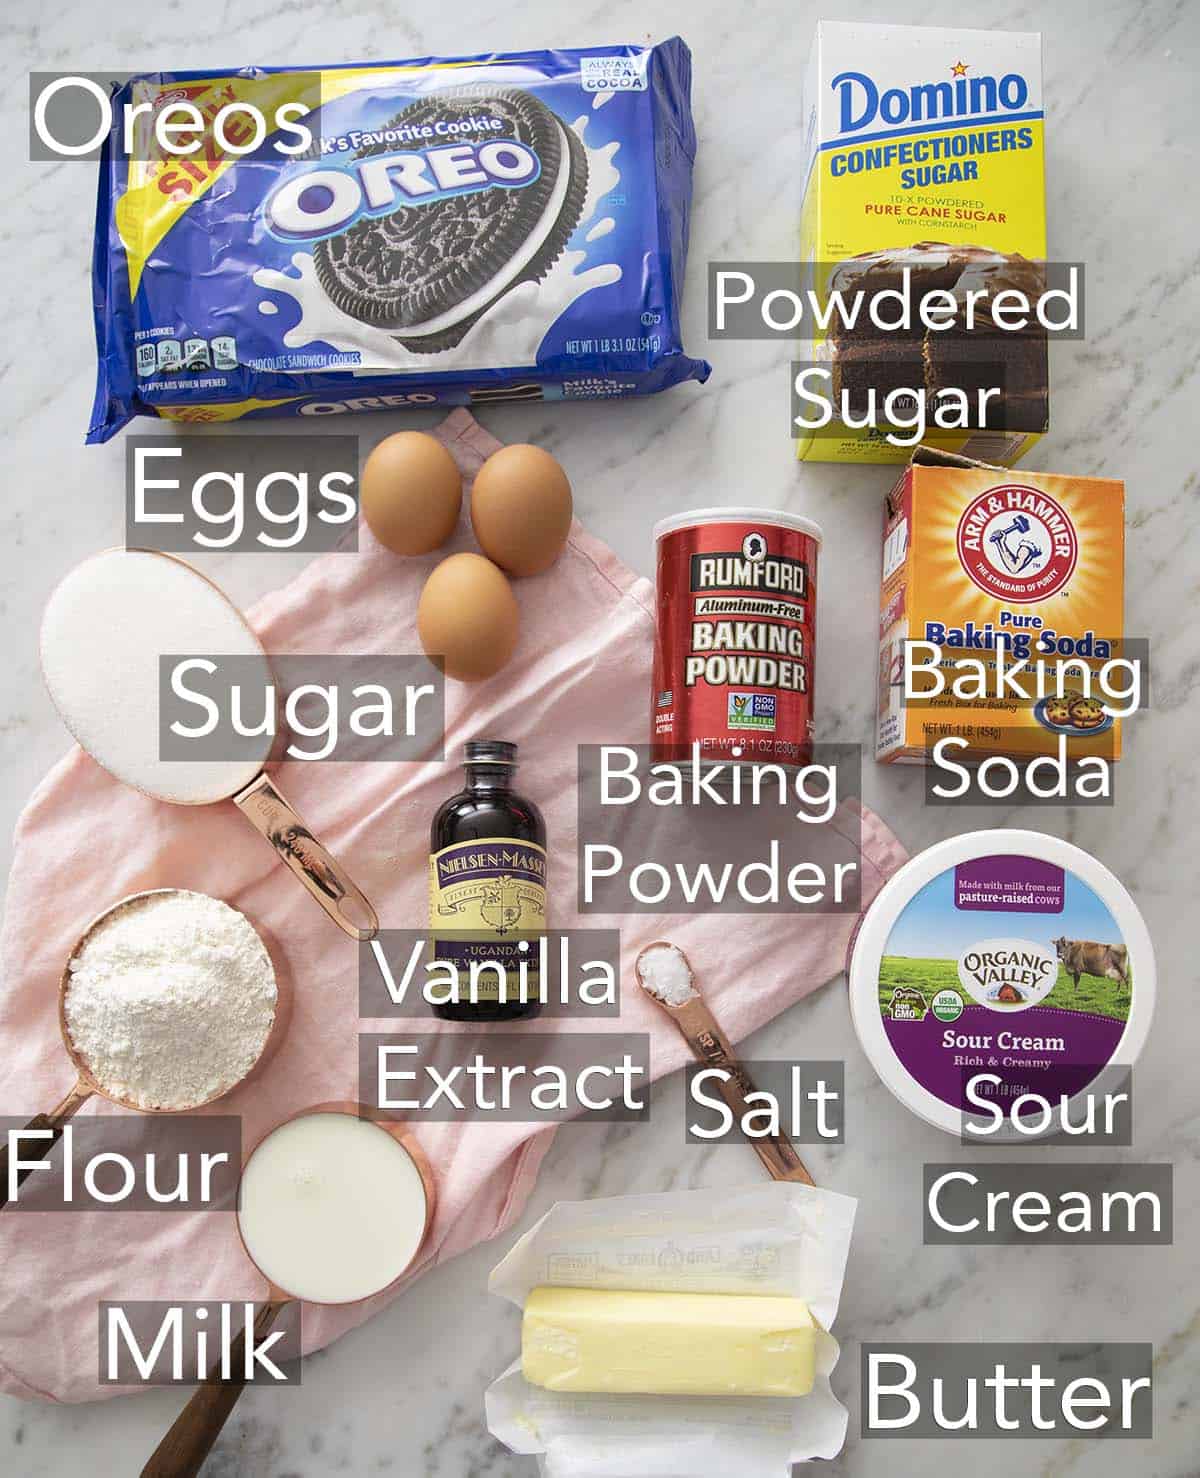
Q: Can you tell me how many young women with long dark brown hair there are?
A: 0